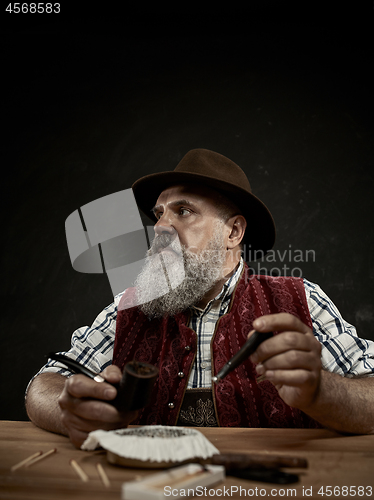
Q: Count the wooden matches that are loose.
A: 4